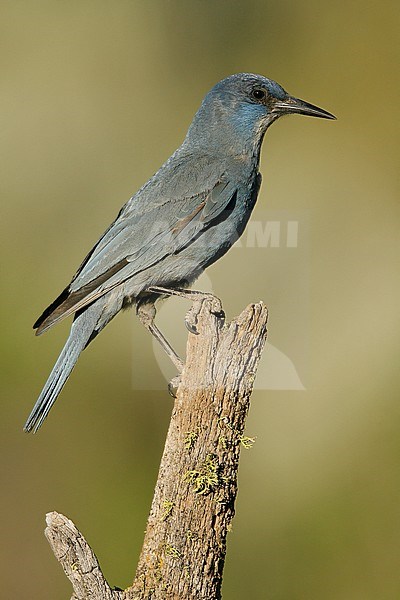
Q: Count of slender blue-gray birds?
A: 1